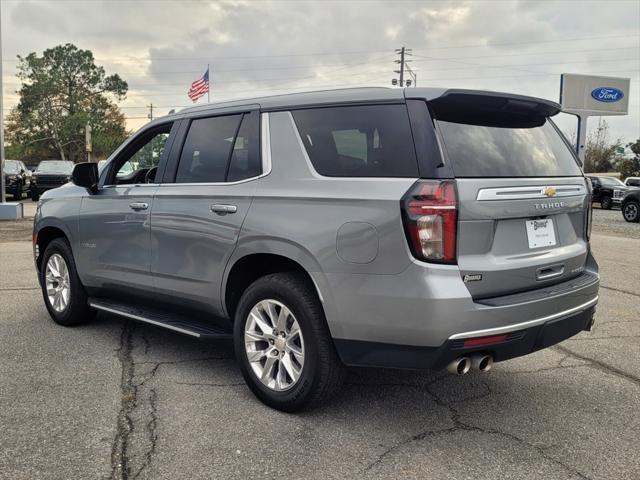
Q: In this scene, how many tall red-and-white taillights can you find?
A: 1